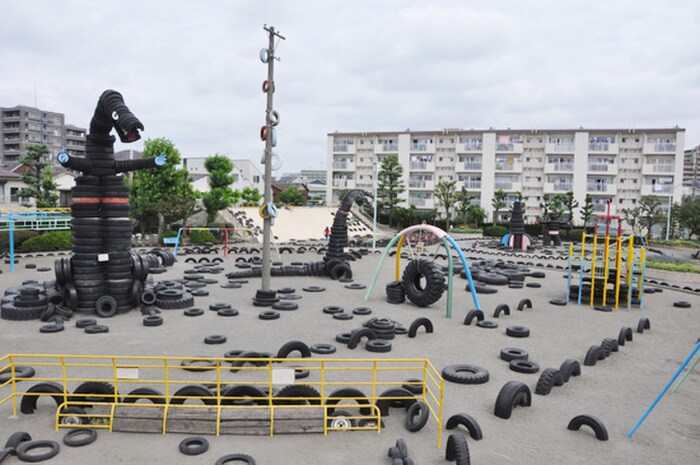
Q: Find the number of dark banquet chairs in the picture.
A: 0